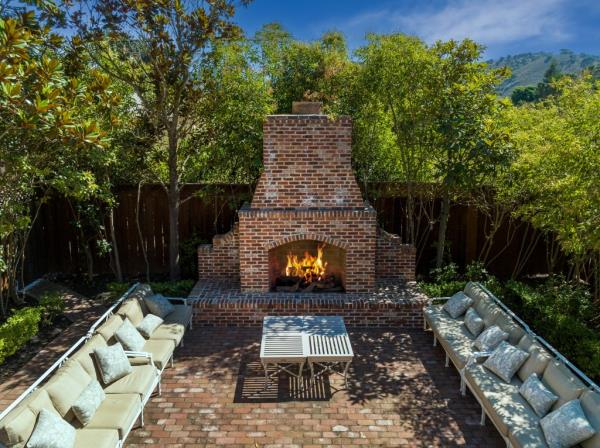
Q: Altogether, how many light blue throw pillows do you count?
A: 12